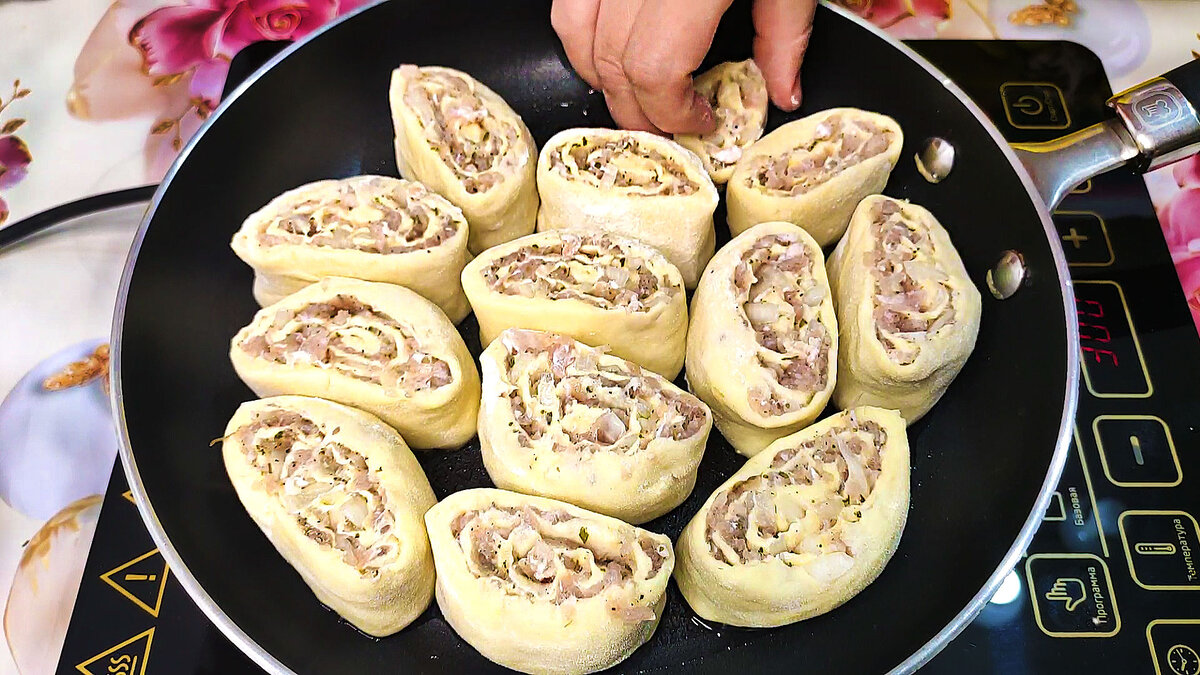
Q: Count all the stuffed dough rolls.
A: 13